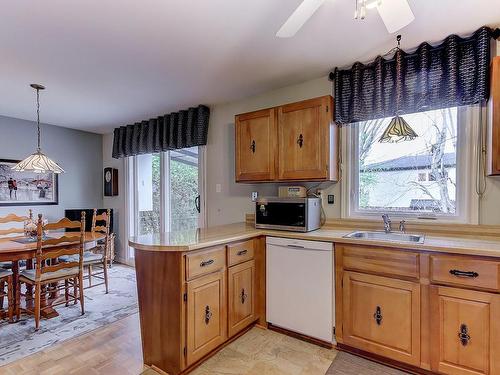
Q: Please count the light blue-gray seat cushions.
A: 3